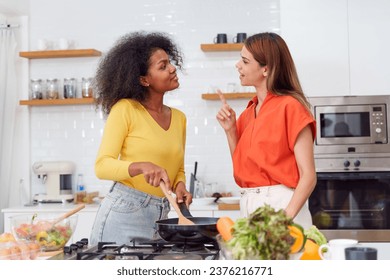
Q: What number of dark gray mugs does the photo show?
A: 3